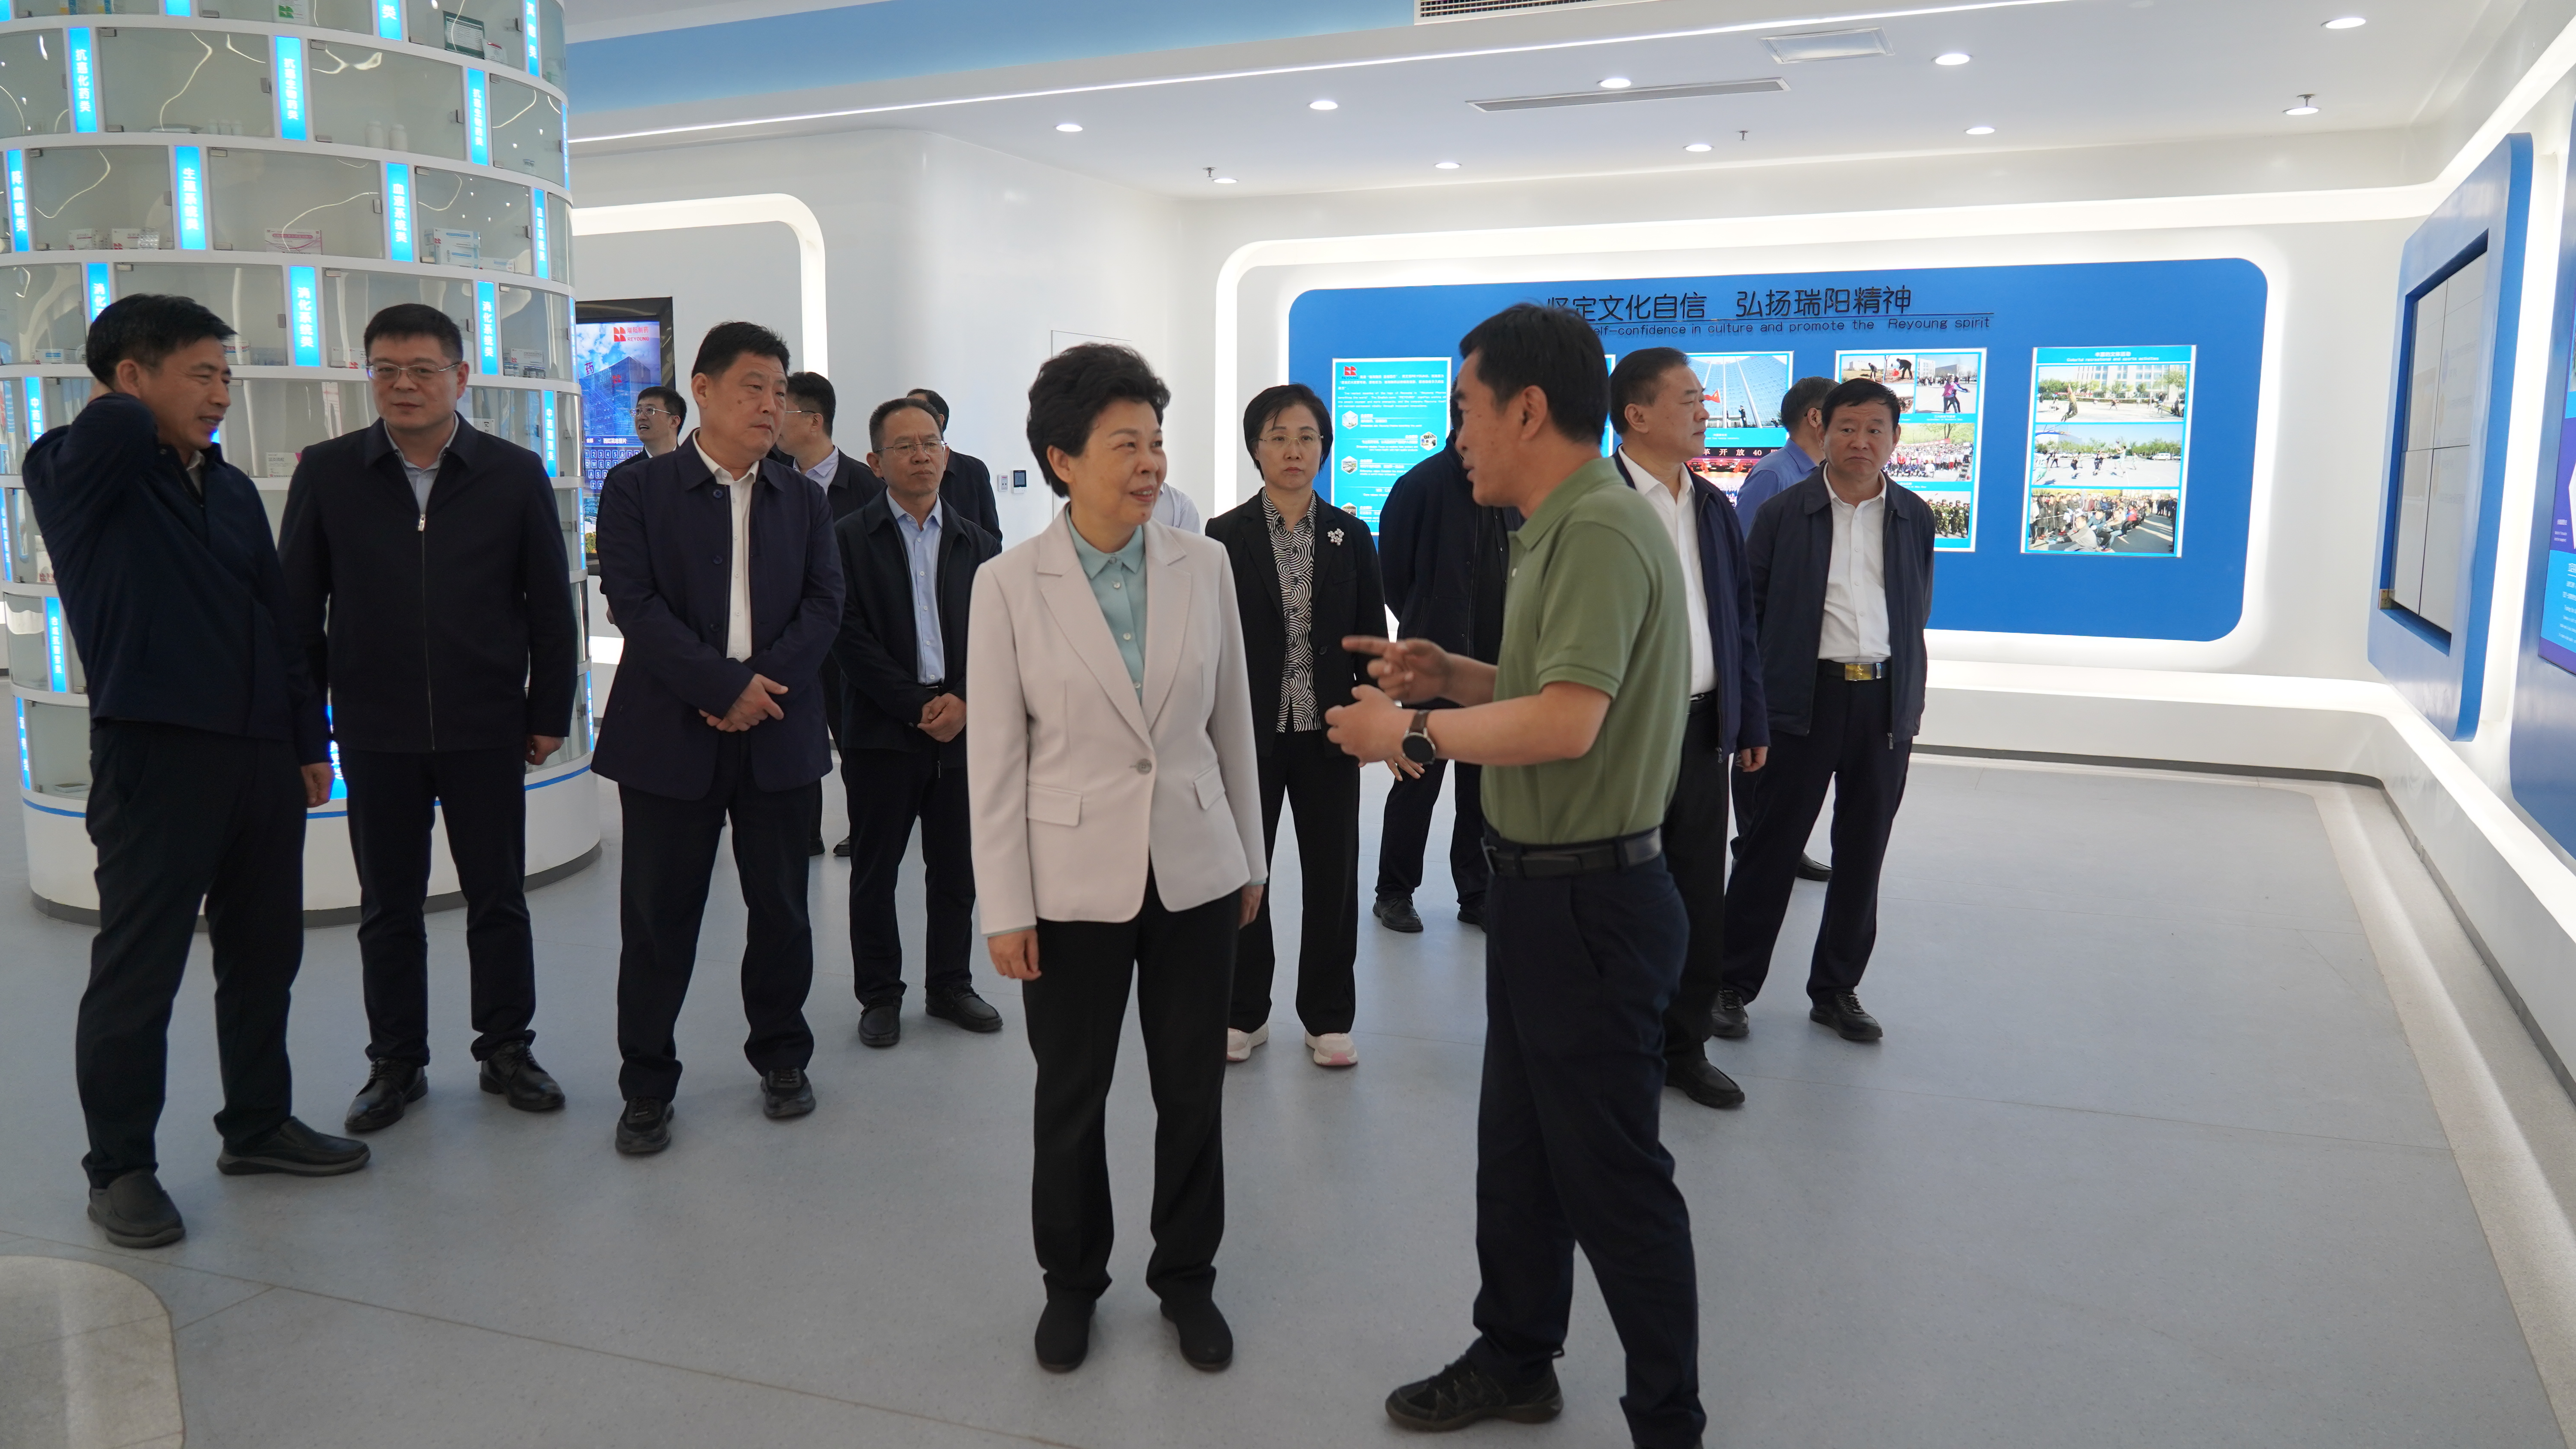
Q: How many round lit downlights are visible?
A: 10